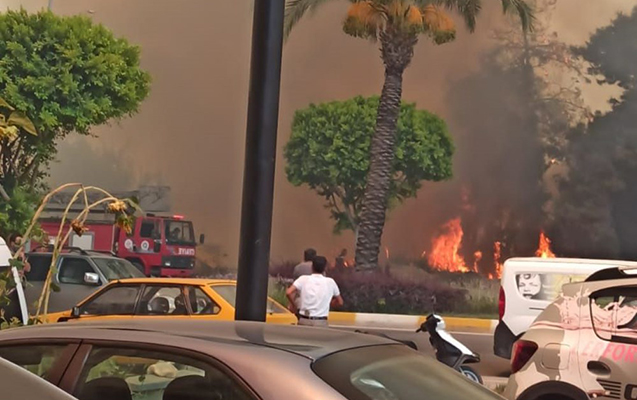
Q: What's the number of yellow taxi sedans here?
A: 1